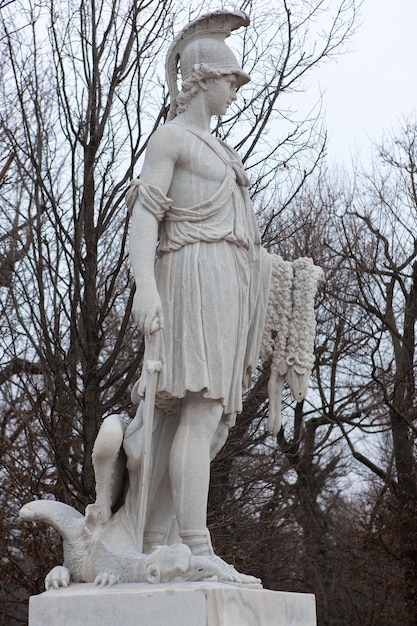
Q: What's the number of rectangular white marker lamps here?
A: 0